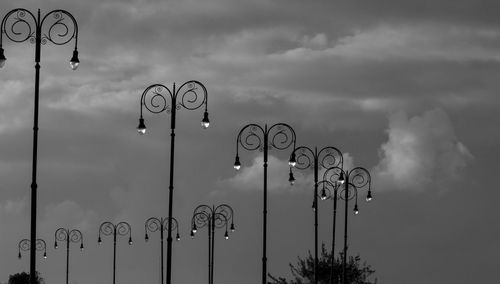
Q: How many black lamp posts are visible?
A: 12